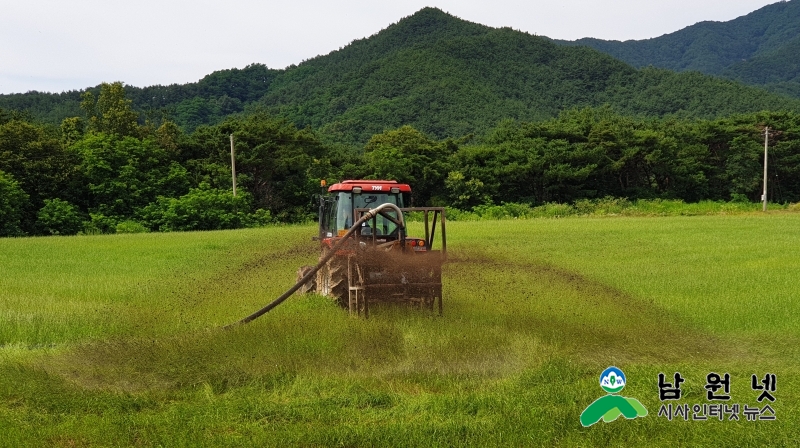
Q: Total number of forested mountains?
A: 2